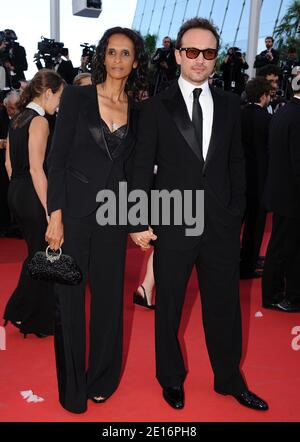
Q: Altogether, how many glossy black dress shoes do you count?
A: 2